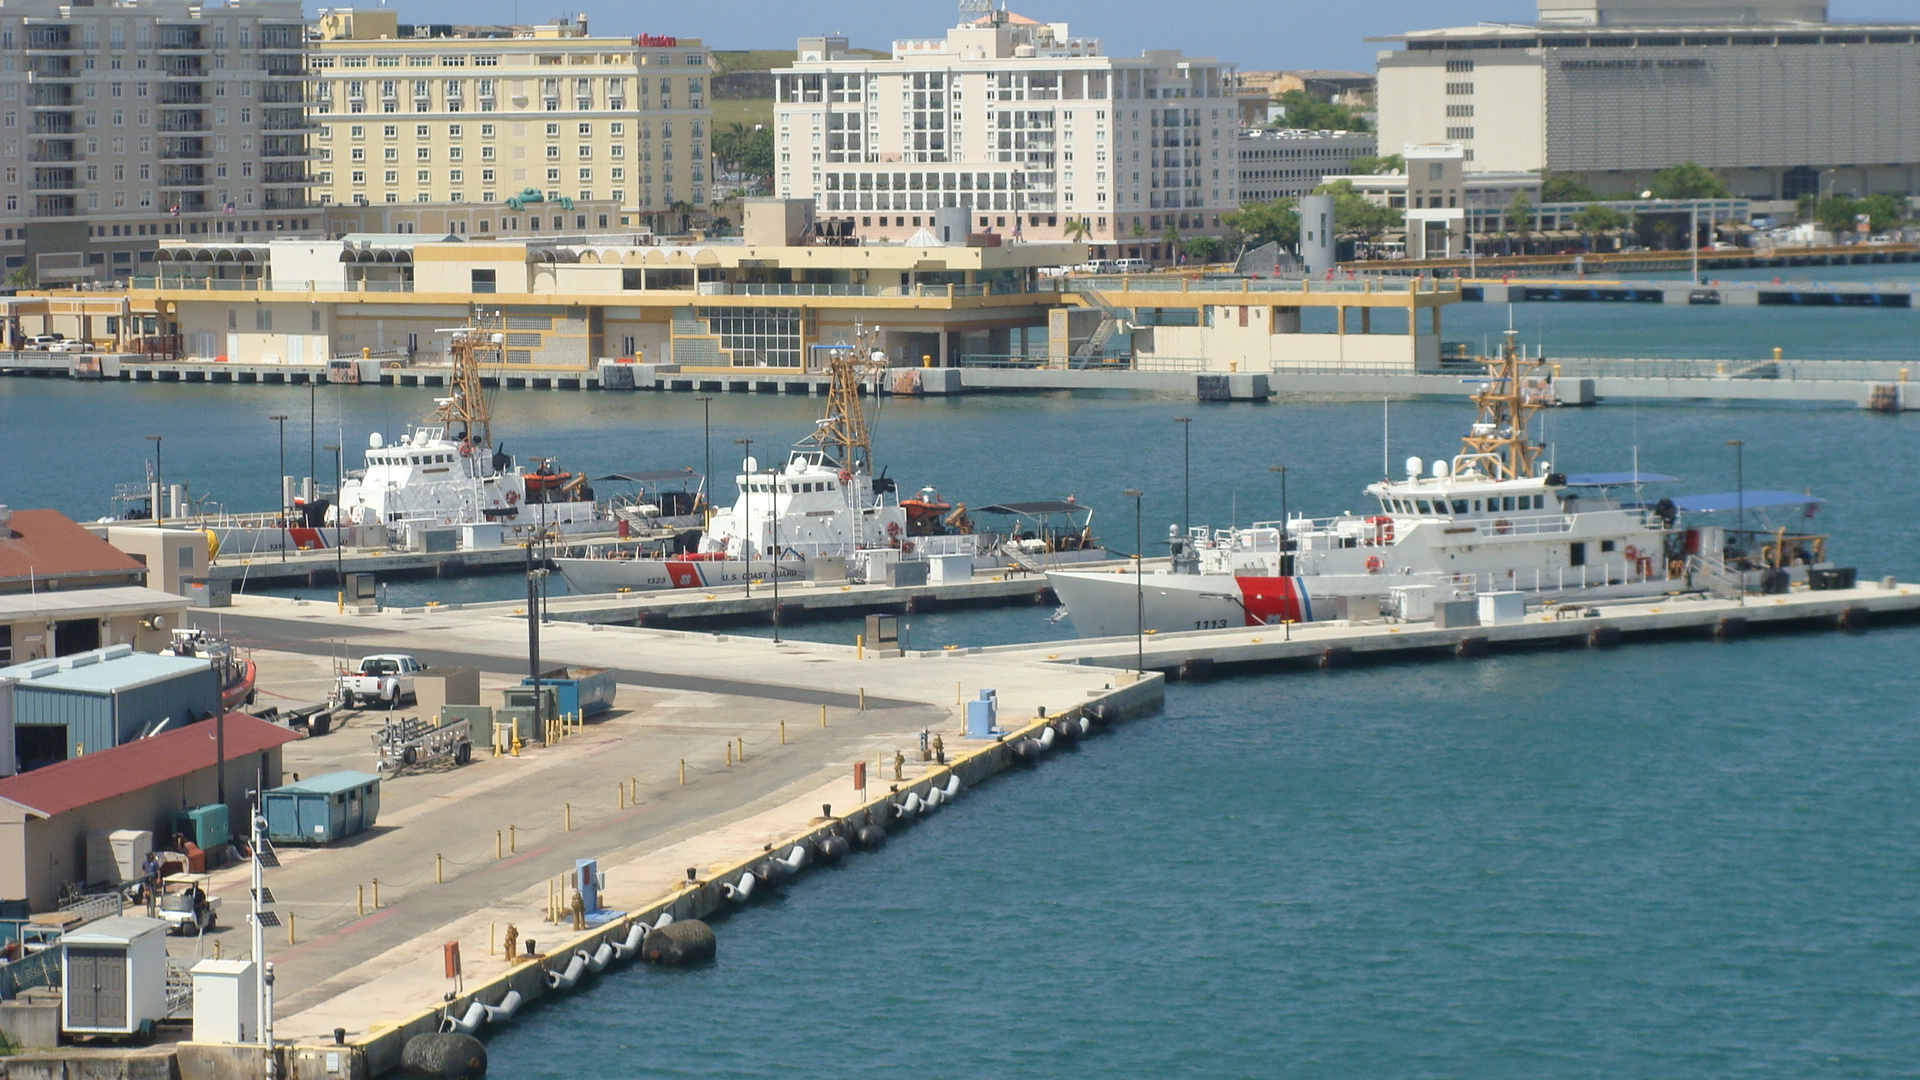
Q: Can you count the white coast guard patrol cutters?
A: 3